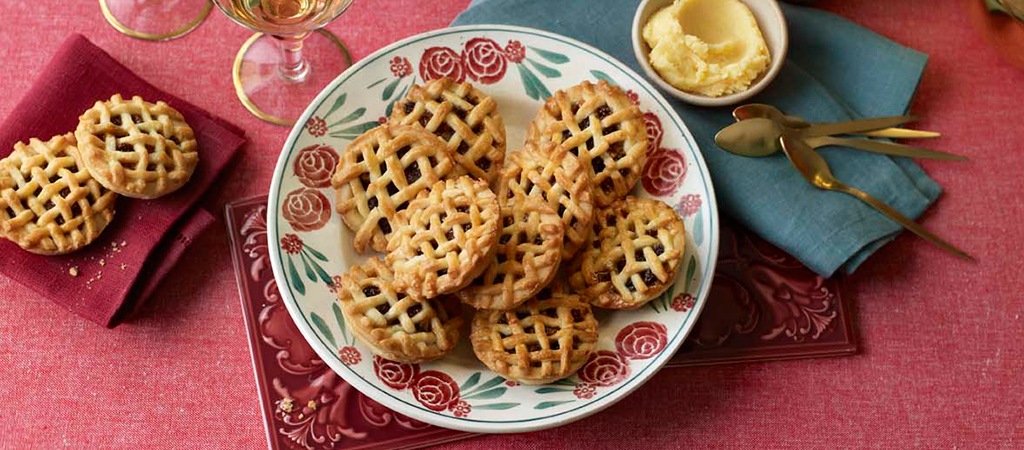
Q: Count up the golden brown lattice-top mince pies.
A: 11